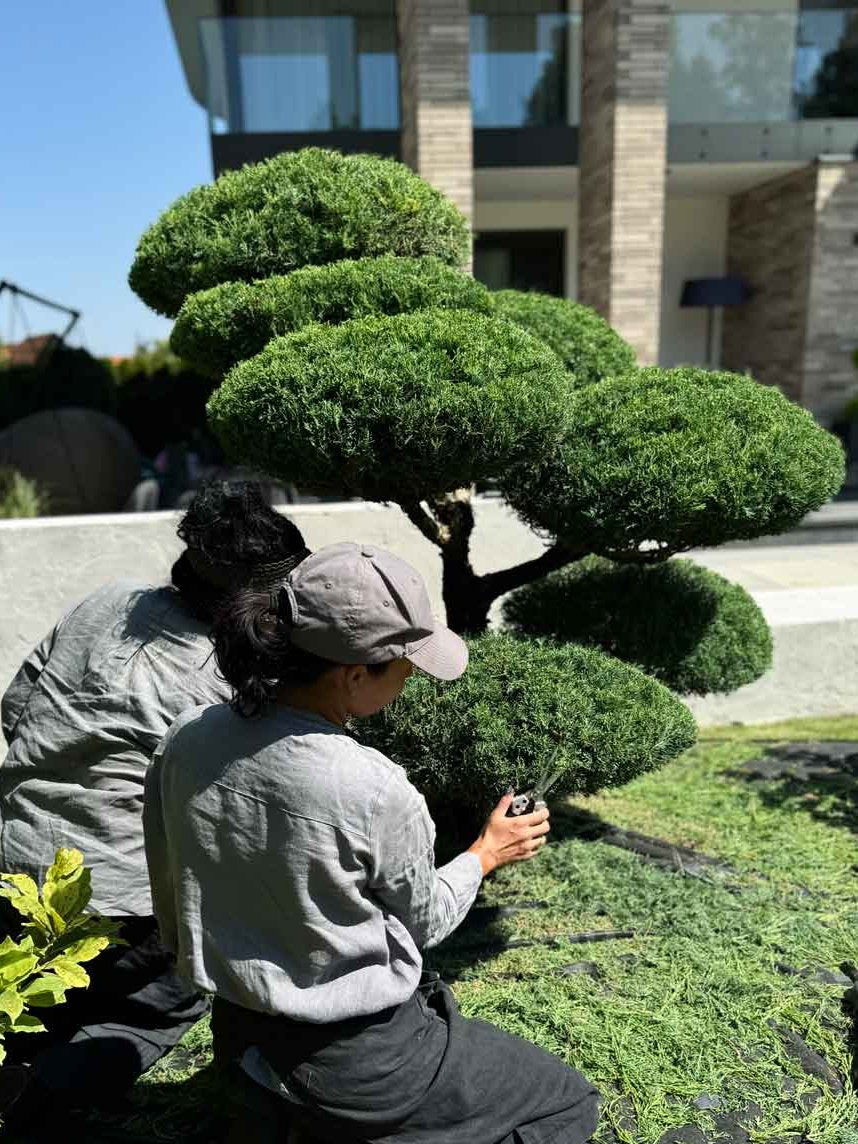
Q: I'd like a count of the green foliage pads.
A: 7